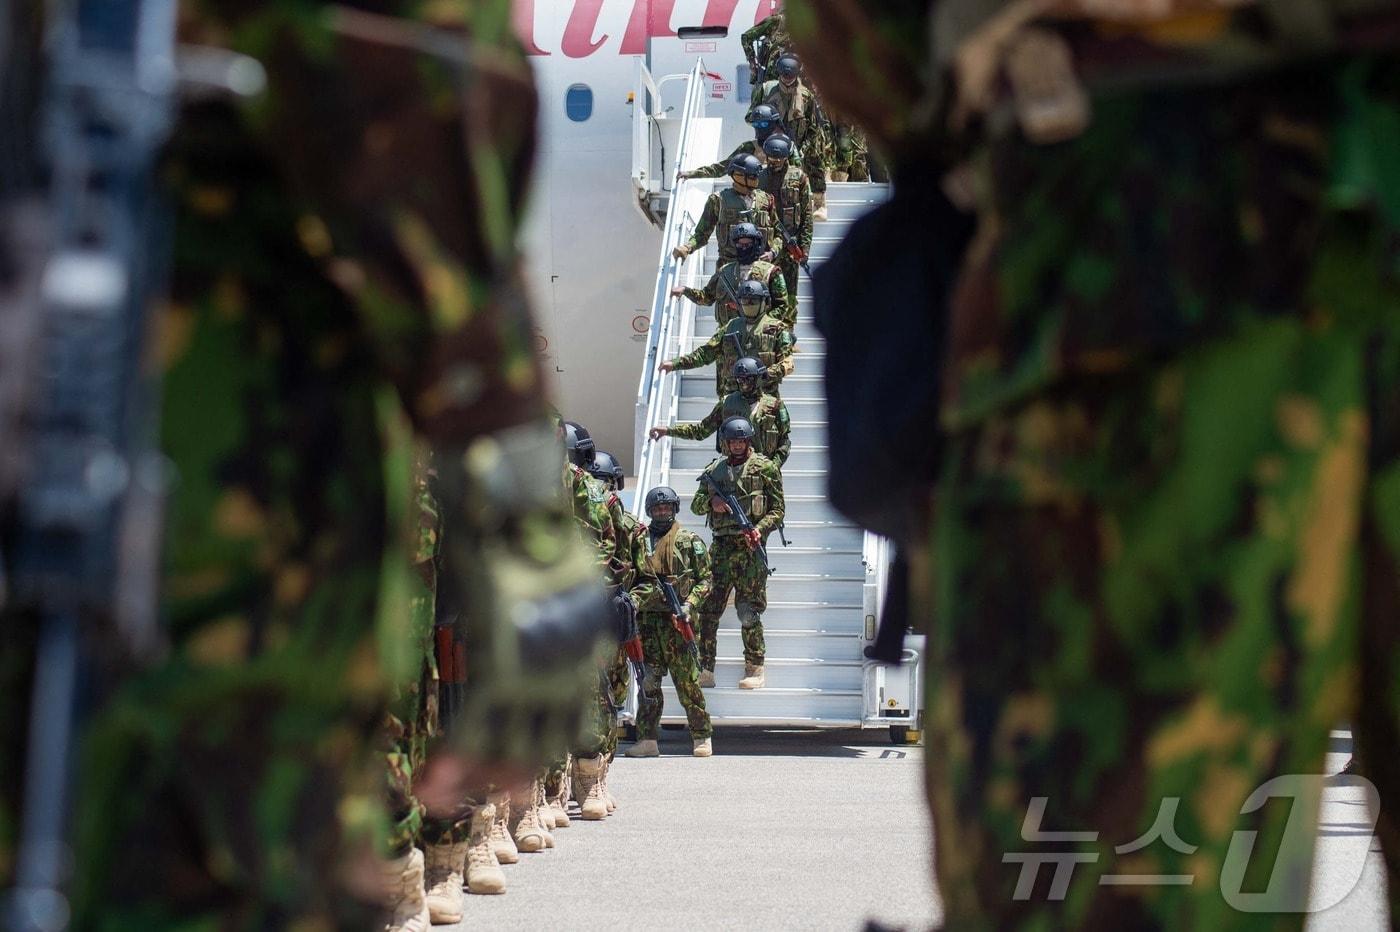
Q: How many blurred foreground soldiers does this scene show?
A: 2